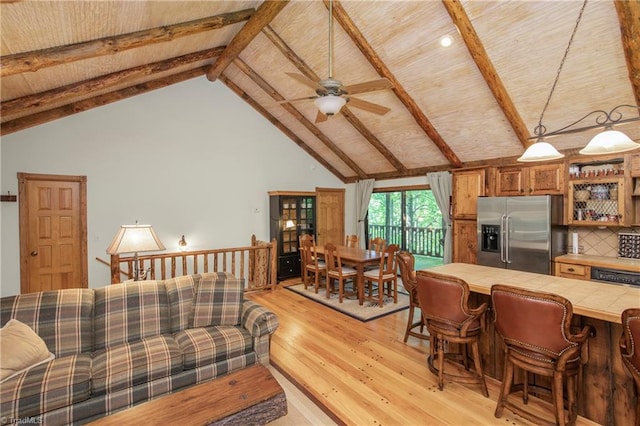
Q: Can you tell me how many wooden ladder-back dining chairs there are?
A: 6